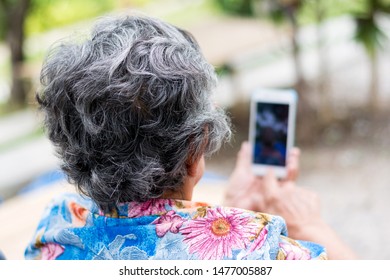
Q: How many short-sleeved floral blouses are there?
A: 1